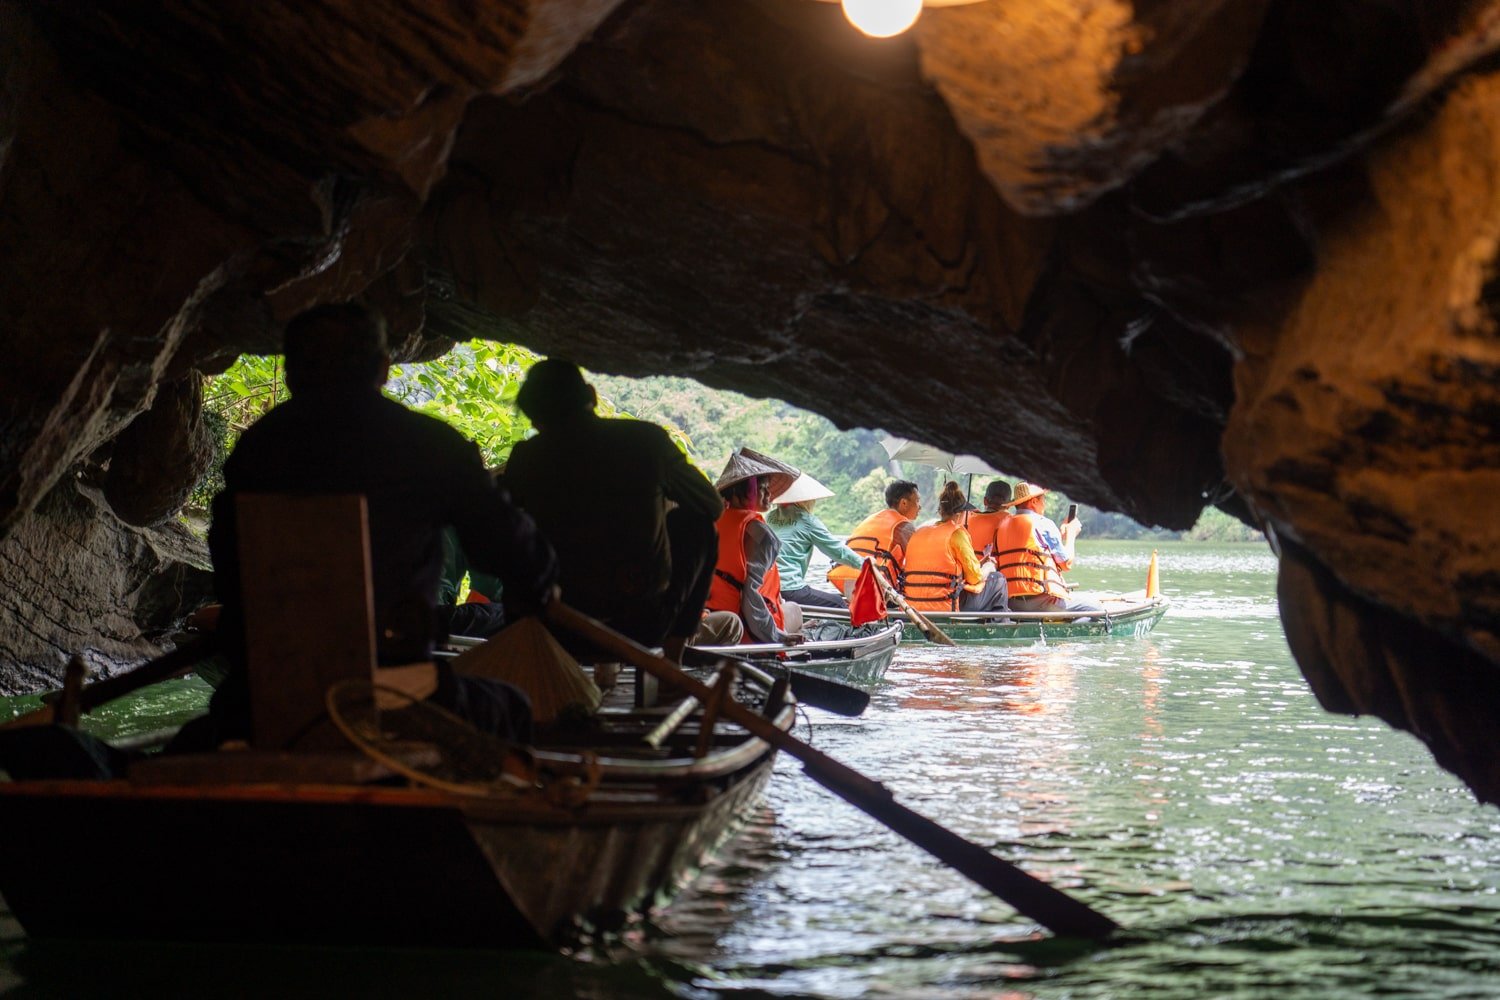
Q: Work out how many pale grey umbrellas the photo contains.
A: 1